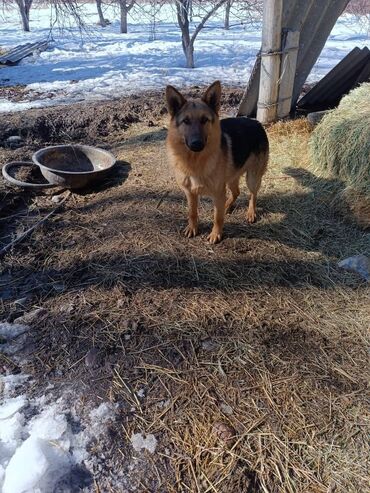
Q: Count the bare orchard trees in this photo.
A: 5